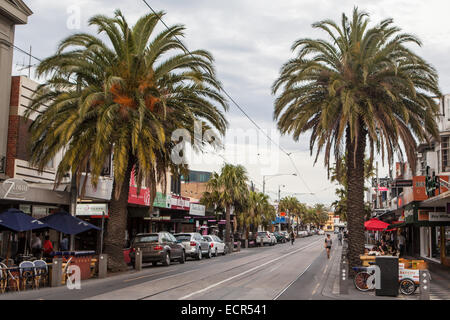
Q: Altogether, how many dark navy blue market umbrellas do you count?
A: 2